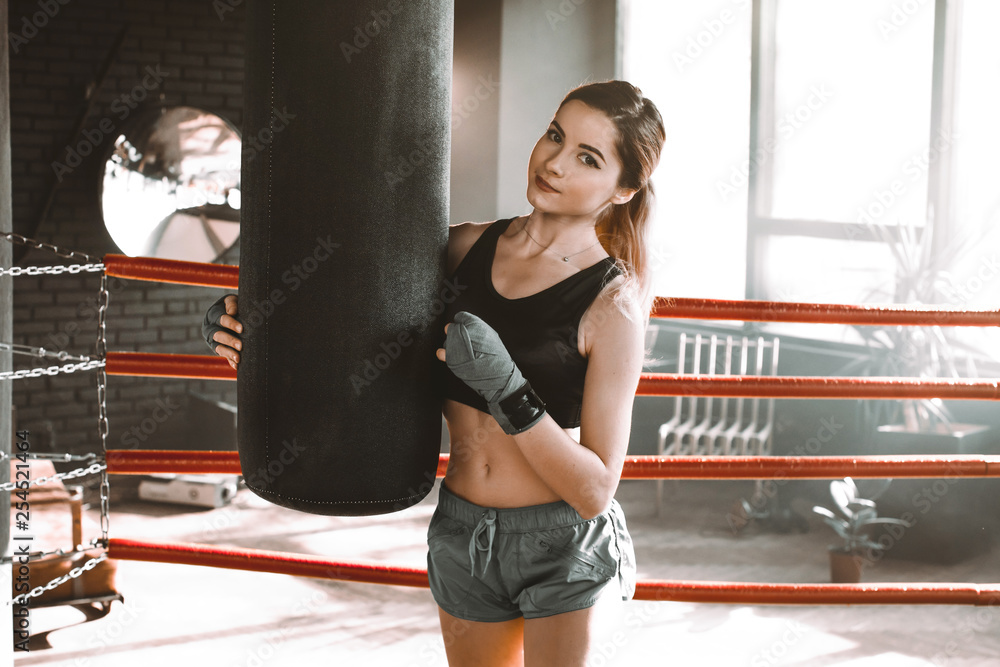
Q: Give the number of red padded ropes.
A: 4